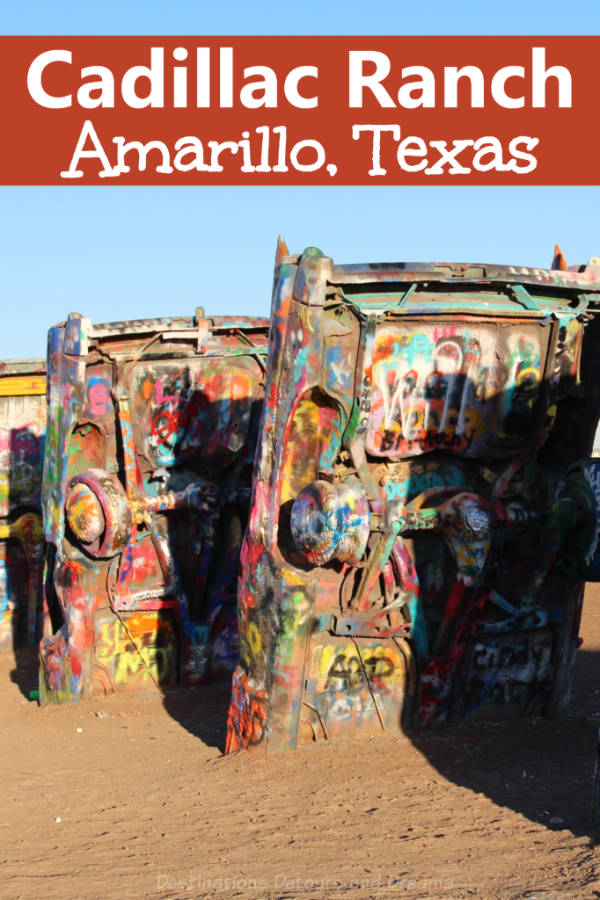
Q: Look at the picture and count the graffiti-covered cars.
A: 3